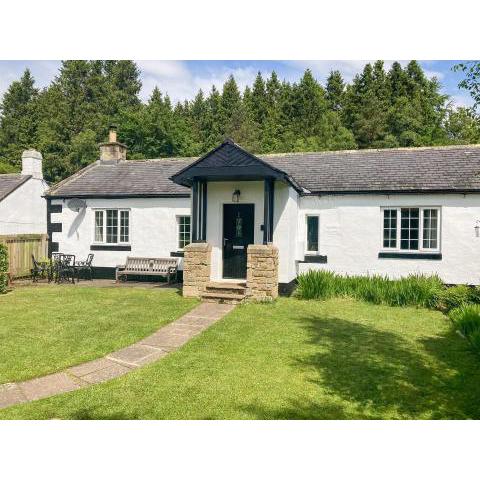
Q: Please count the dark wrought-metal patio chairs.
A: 4